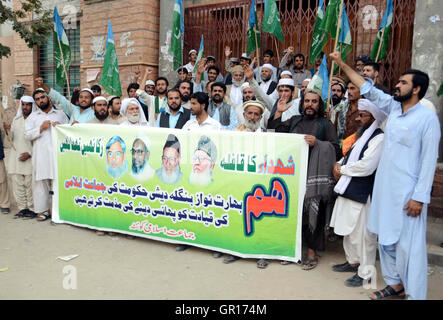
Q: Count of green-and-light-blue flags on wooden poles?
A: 11